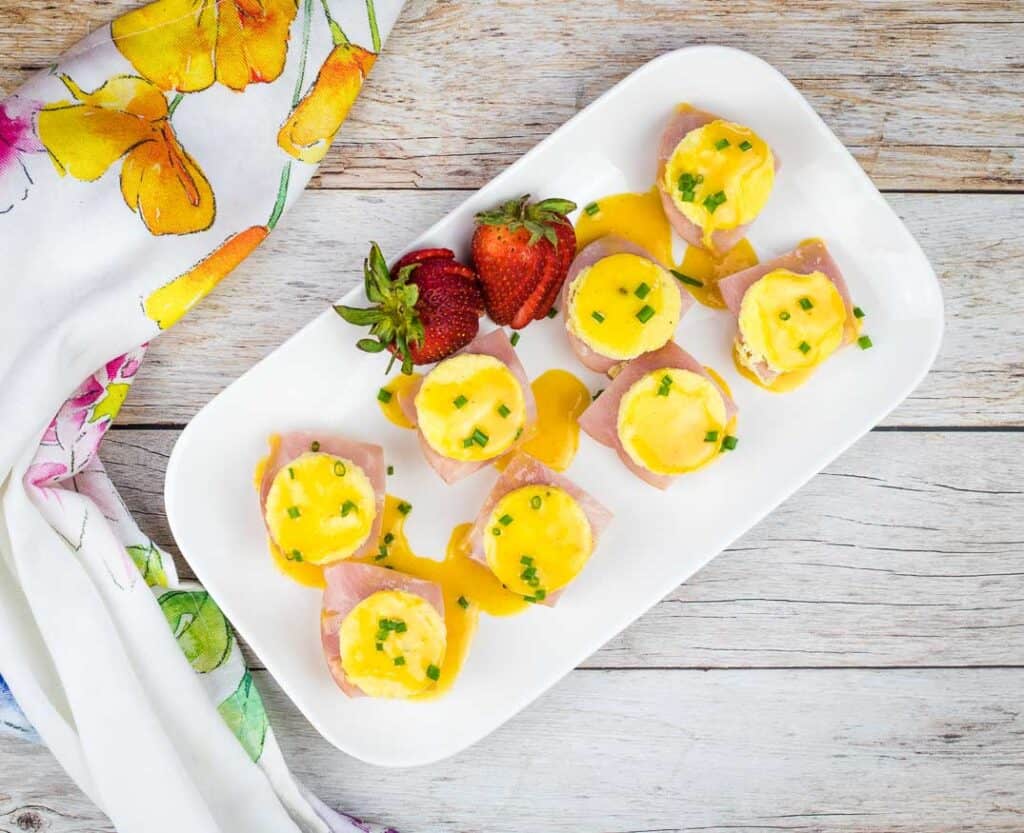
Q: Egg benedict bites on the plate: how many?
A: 8